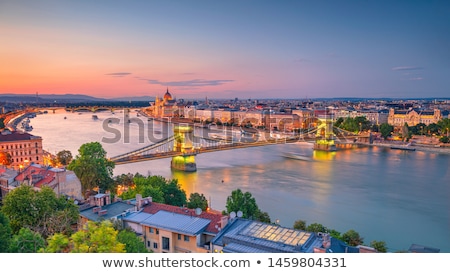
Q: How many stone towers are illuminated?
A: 2